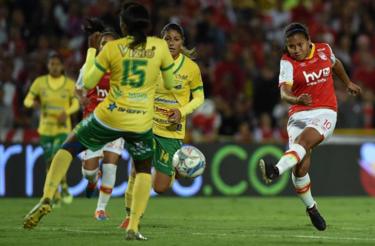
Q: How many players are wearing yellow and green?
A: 3